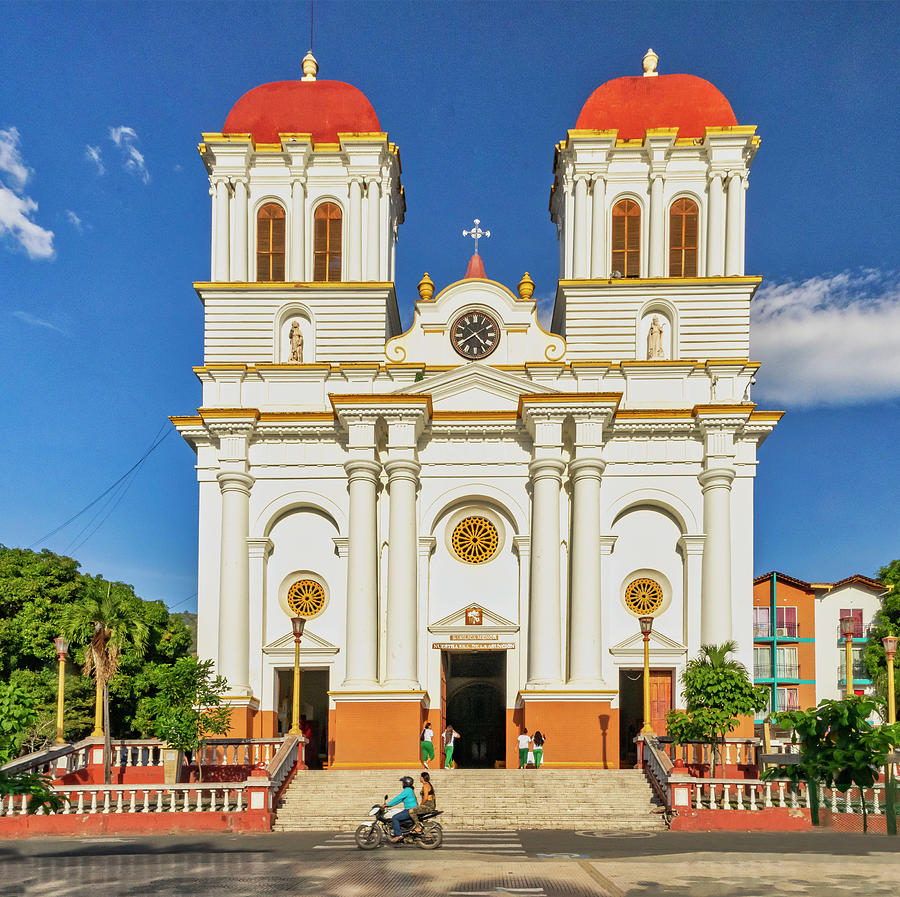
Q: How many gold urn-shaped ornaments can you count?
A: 2